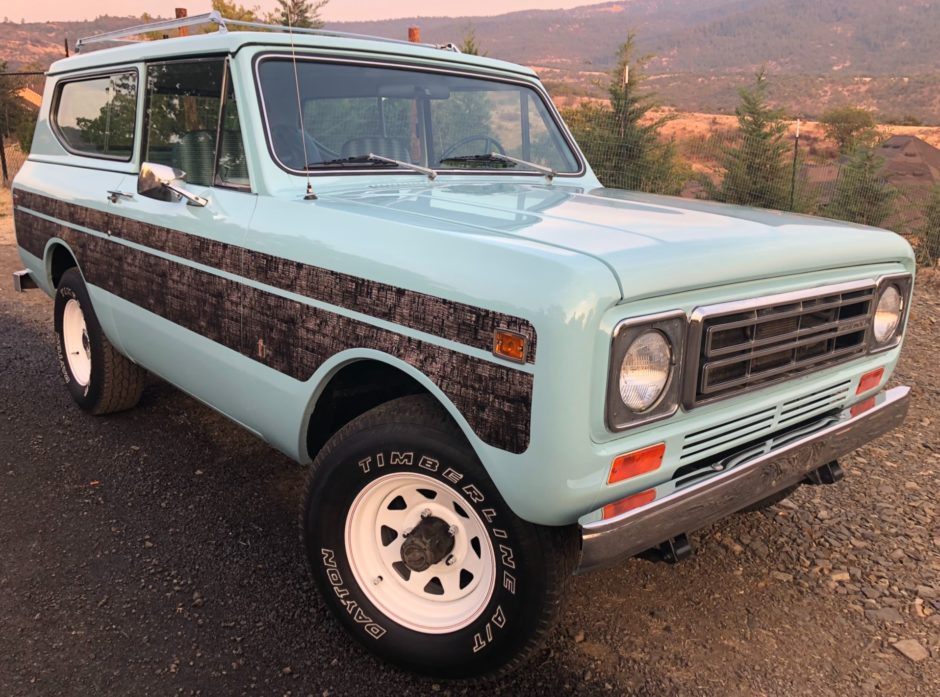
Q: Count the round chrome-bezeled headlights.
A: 2